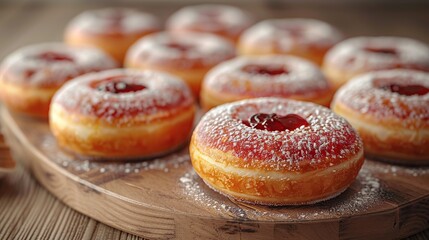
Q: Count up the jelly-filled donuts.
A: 10